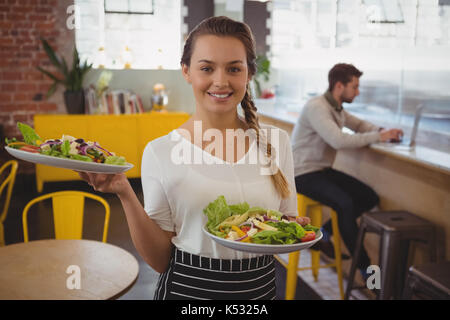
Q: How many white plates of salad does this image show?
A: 2